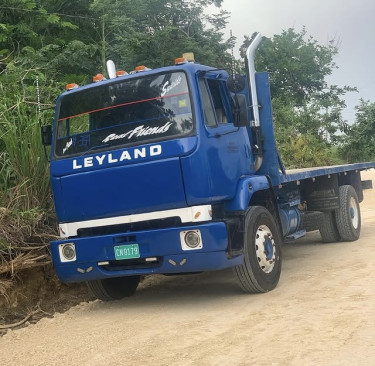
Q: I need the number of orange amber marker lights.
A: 5